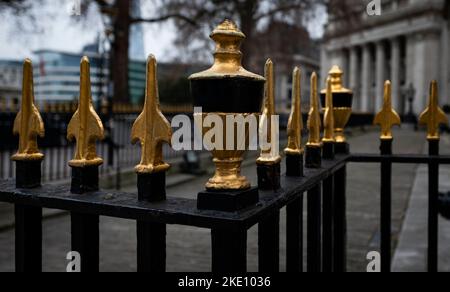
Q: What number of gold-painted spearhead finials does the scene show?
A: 9